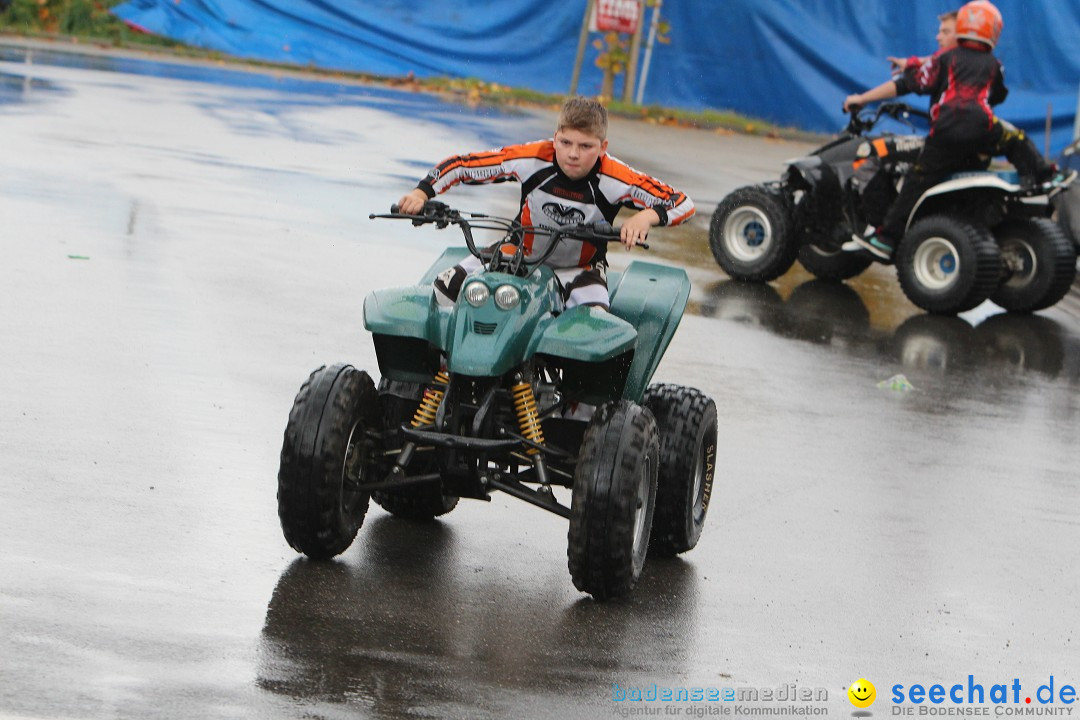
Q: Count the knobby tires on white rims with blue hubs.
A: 2